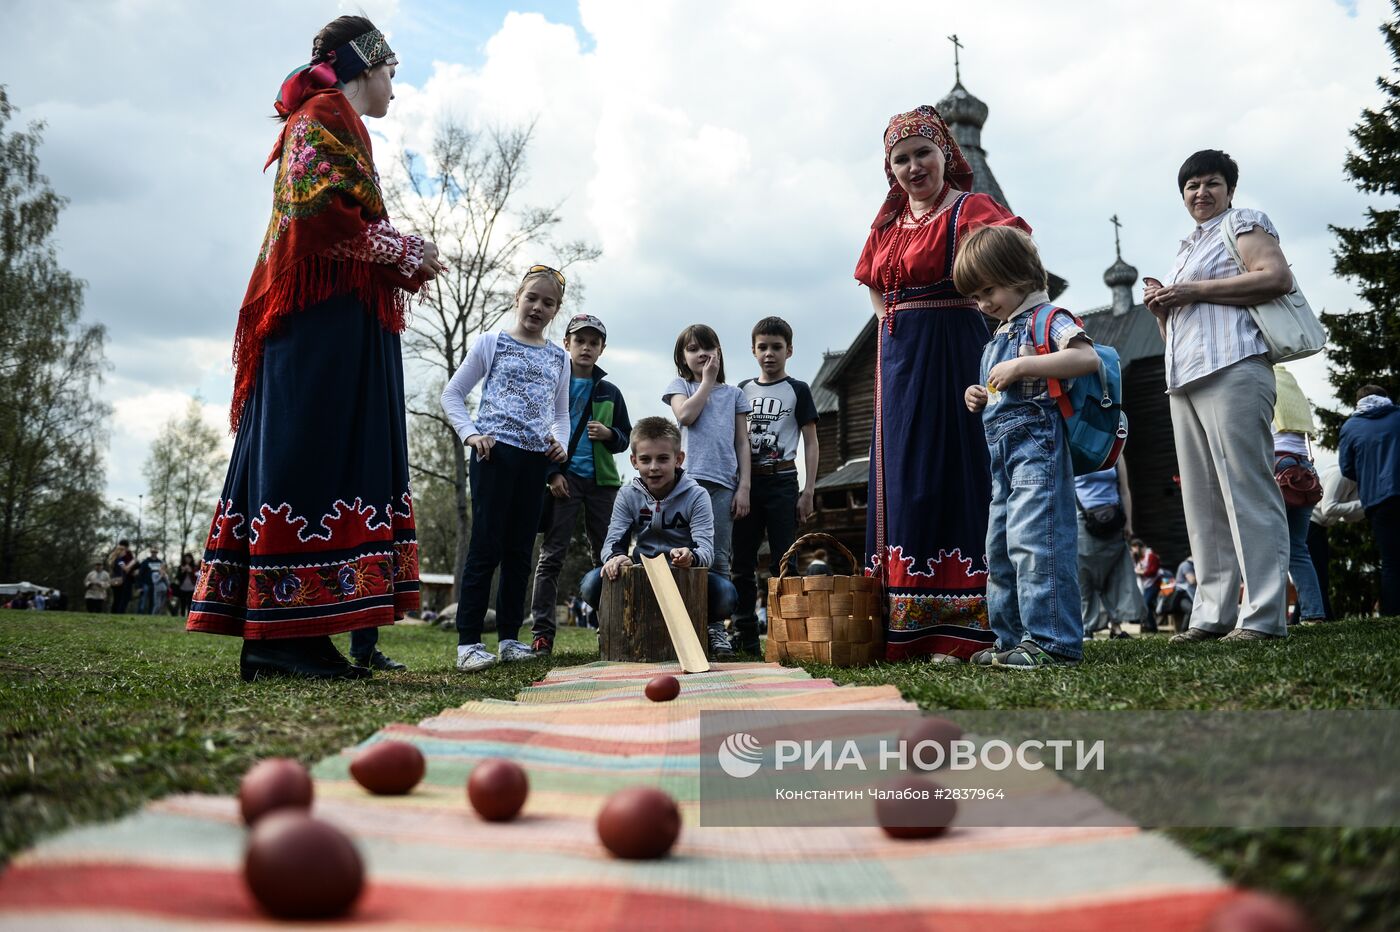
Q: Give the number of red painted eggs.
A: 9